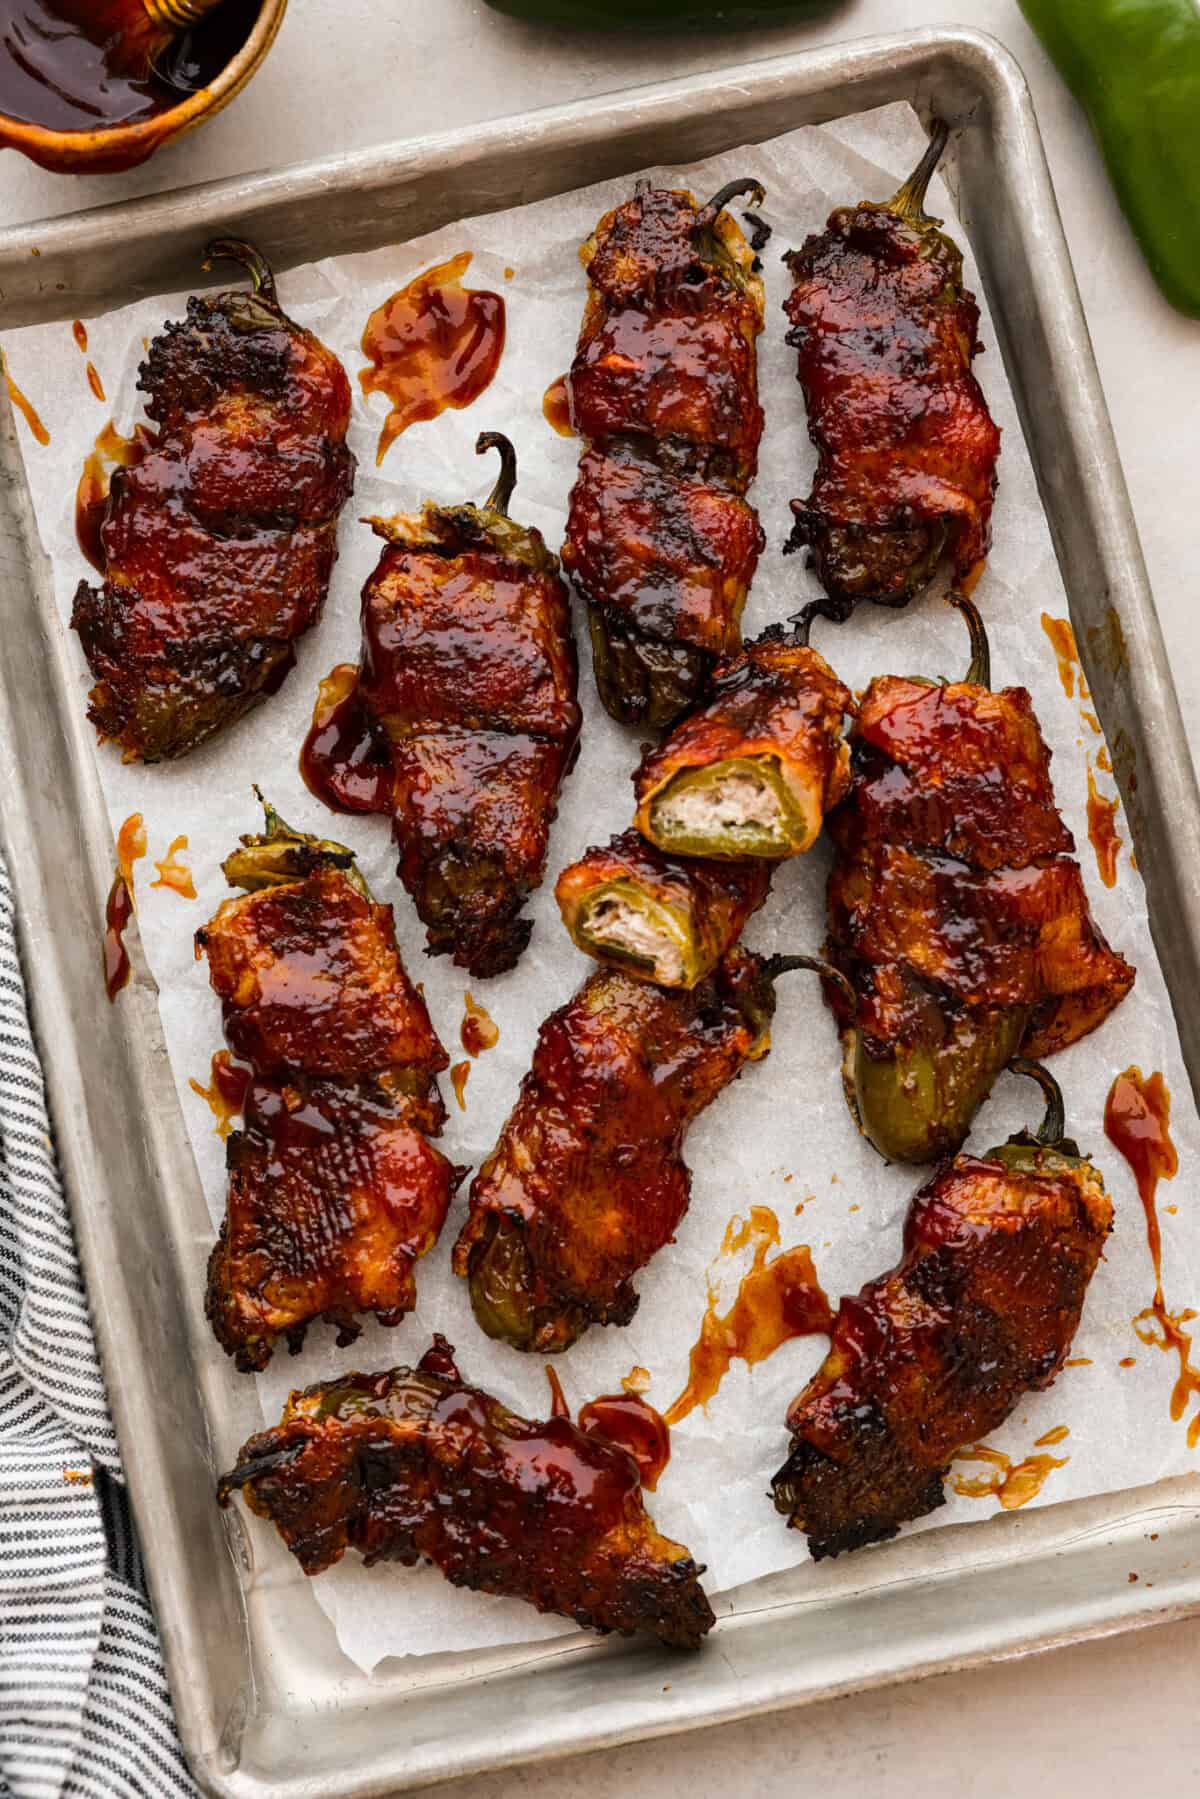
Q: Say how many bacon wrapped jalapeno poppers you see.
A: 10